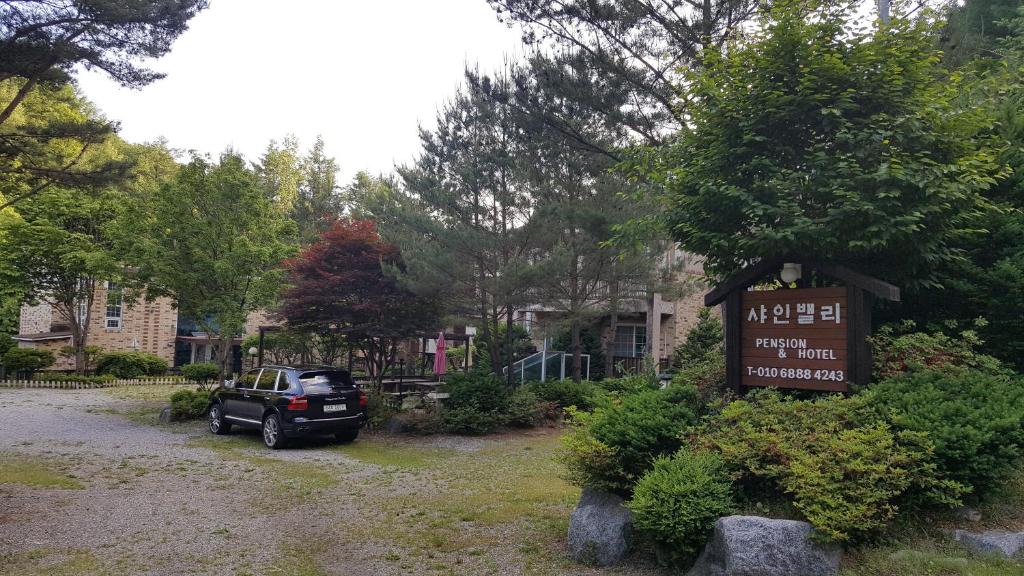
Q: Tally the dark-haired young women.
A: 0